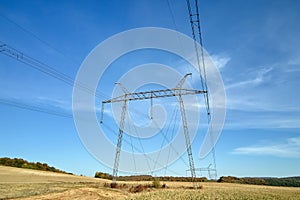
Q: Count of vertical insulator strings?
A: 3